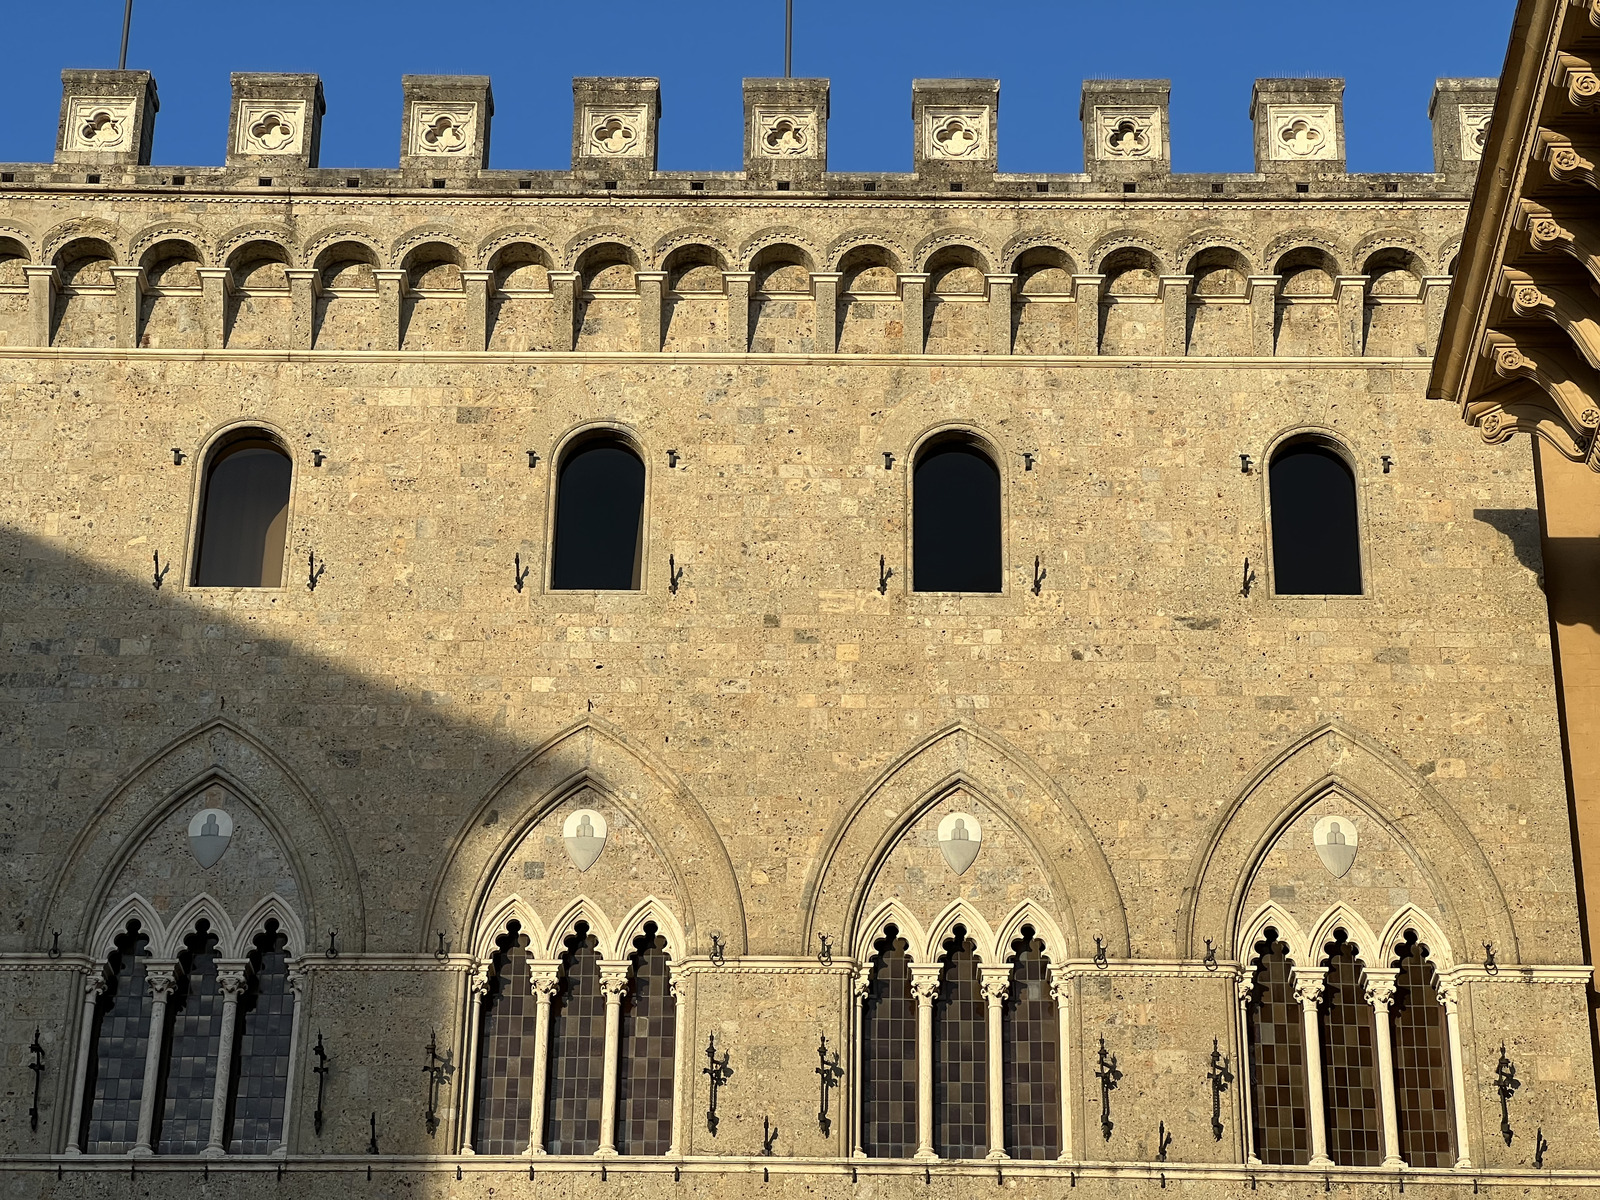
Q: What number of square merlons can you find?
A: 9